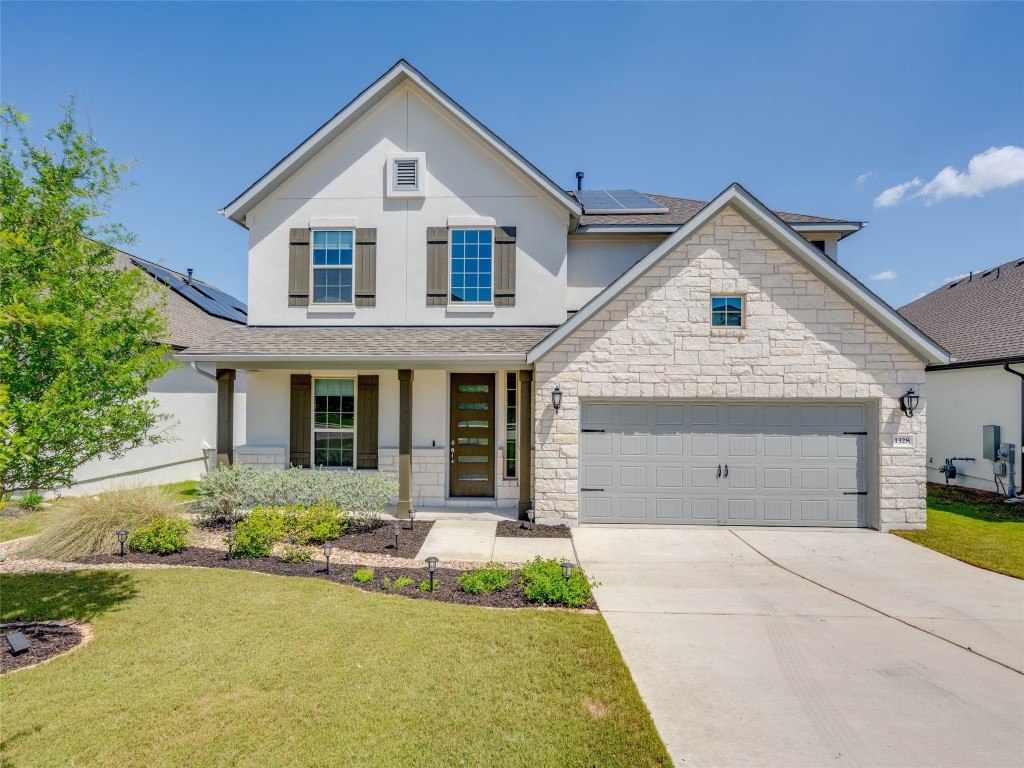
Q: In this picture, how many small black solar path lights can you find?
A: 8